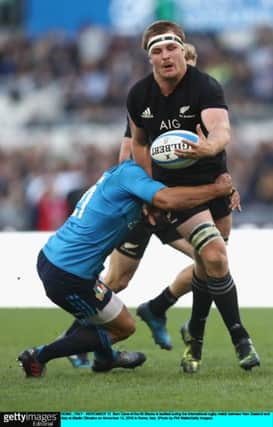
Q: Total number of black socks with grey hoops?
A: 2